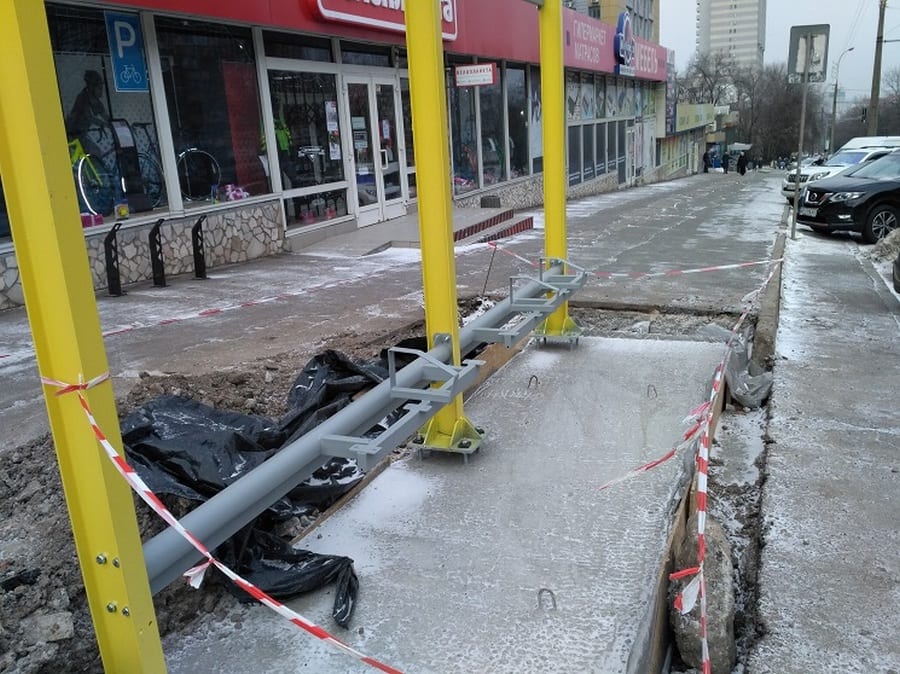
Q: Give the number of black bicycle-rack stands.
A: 3